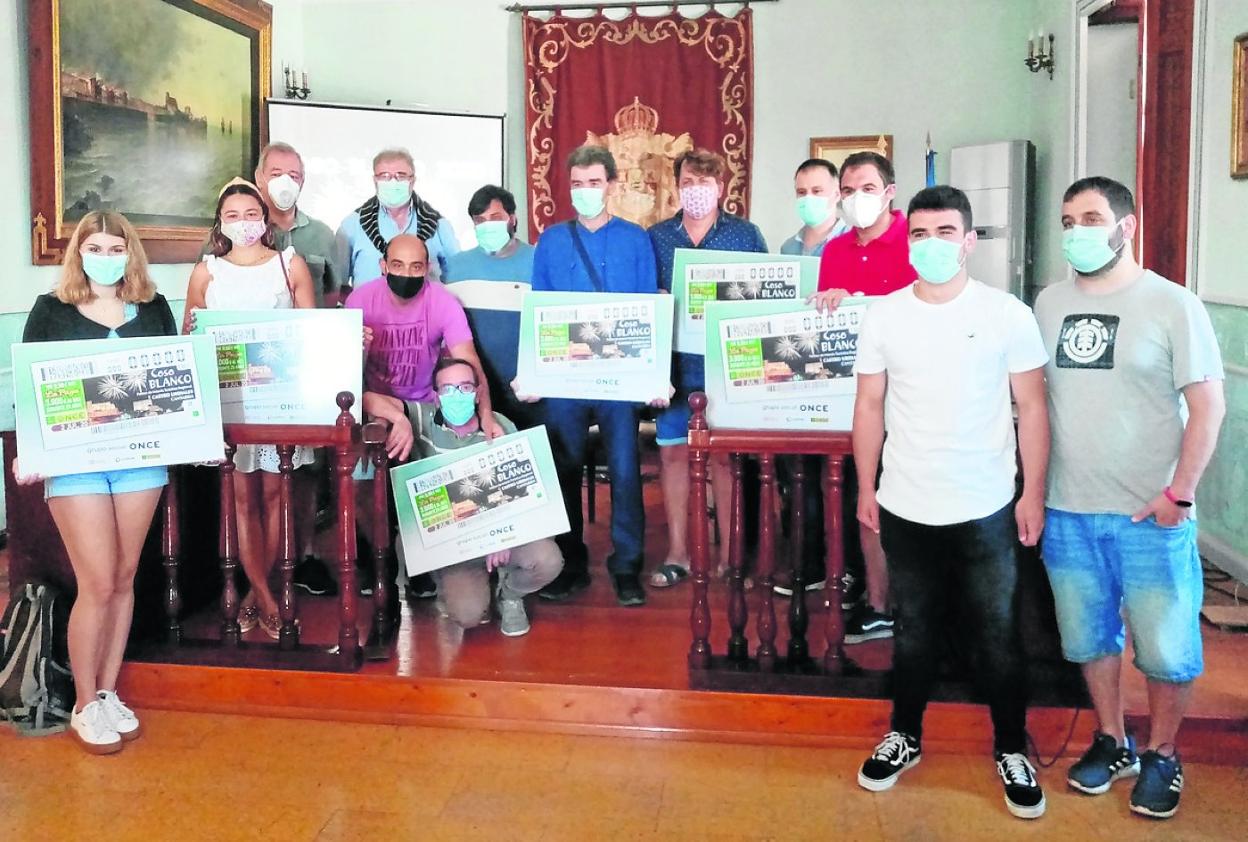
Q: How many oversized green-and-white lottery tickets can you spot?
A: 6